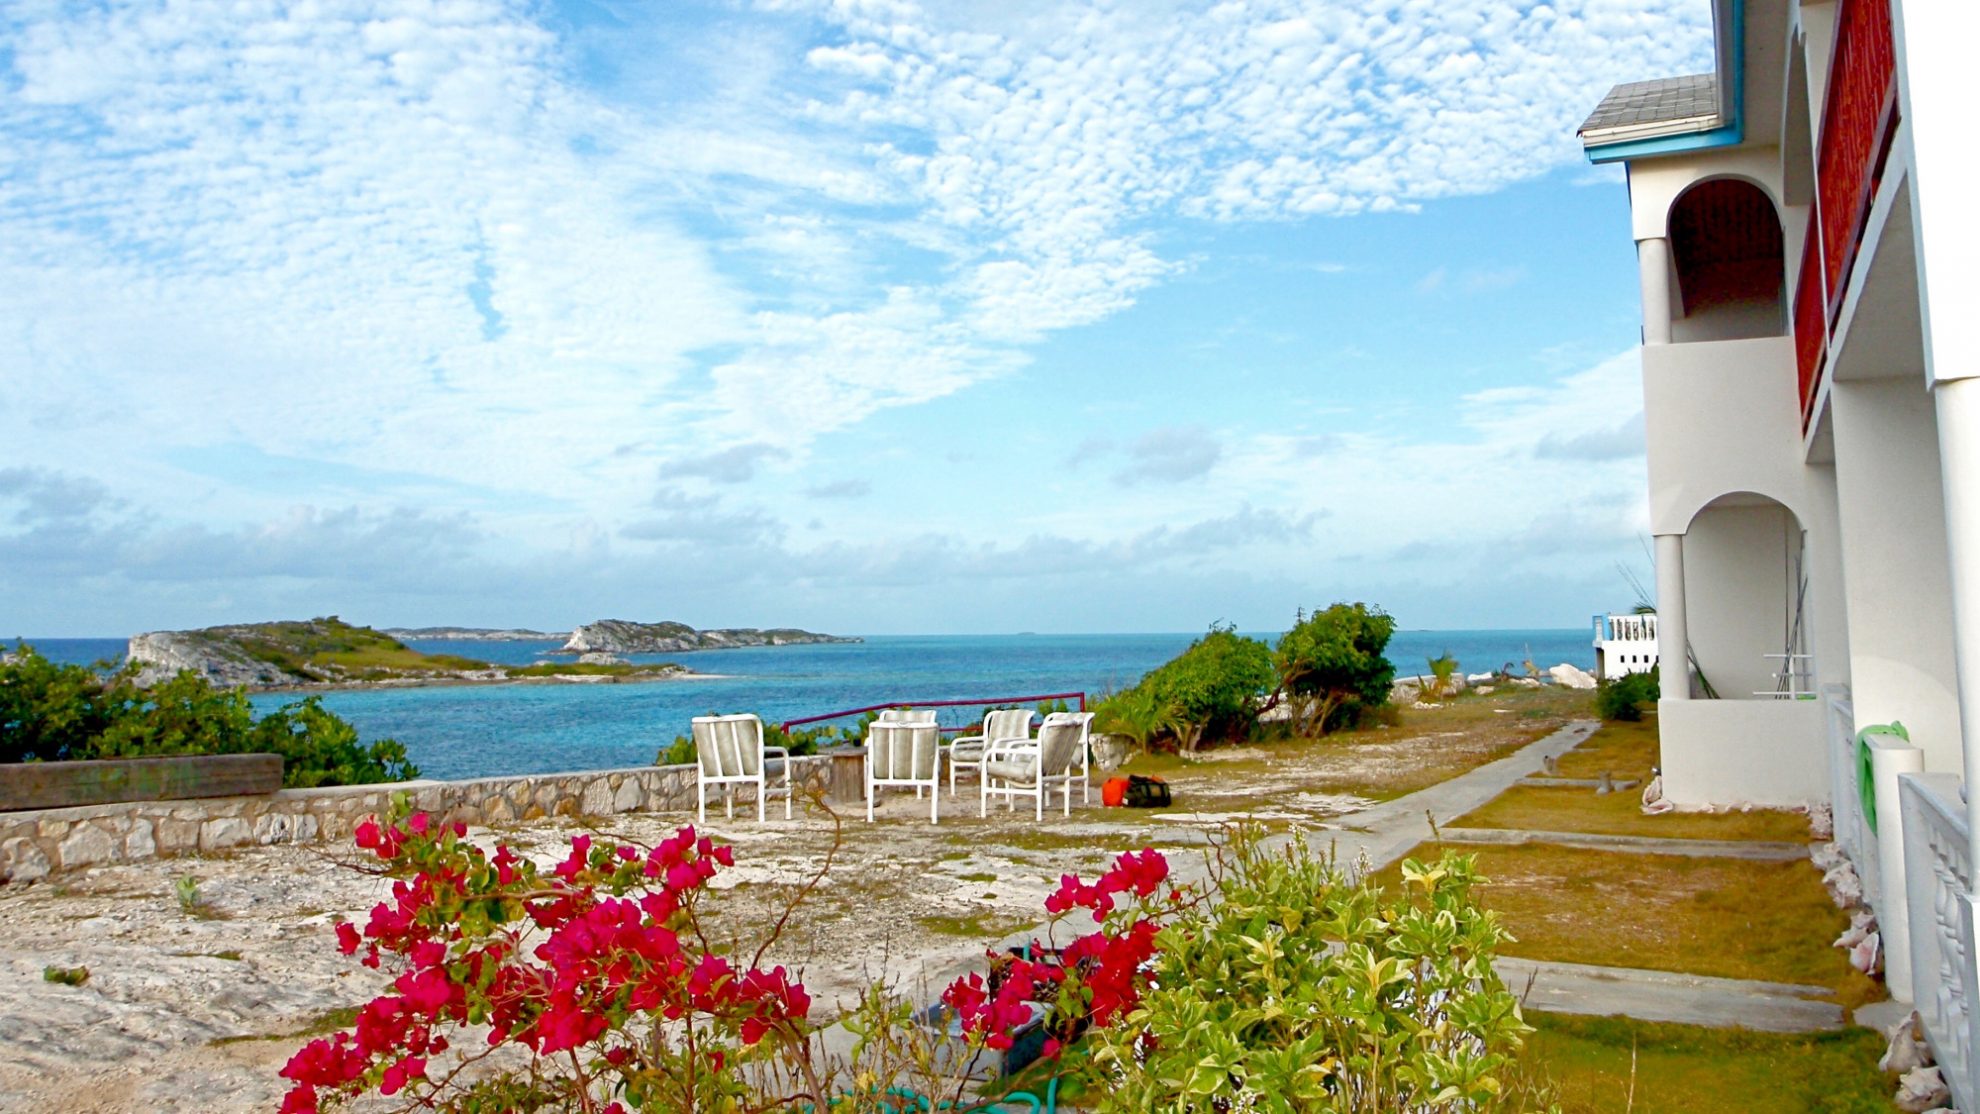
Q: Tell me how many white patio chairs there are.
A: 6